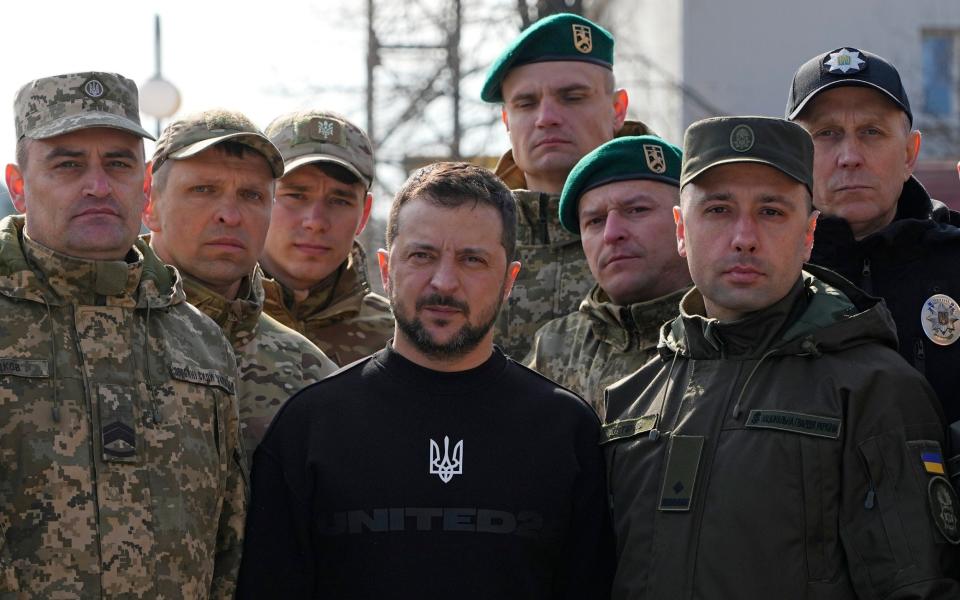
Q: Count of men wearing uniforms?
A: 7